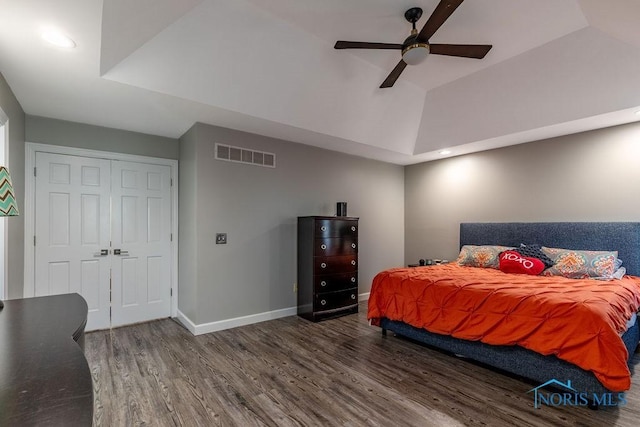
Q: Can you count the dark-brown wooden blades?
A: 4